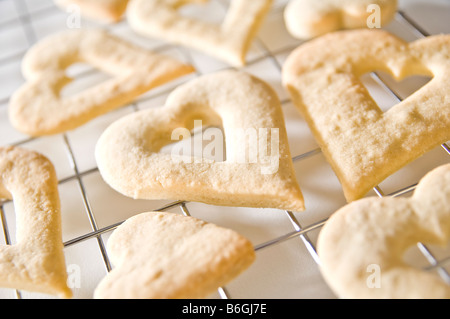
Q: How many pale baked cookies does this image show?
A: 9